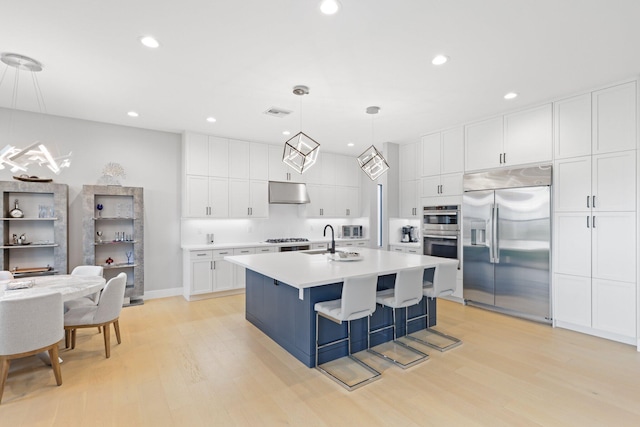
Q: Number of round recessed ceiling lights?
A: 8